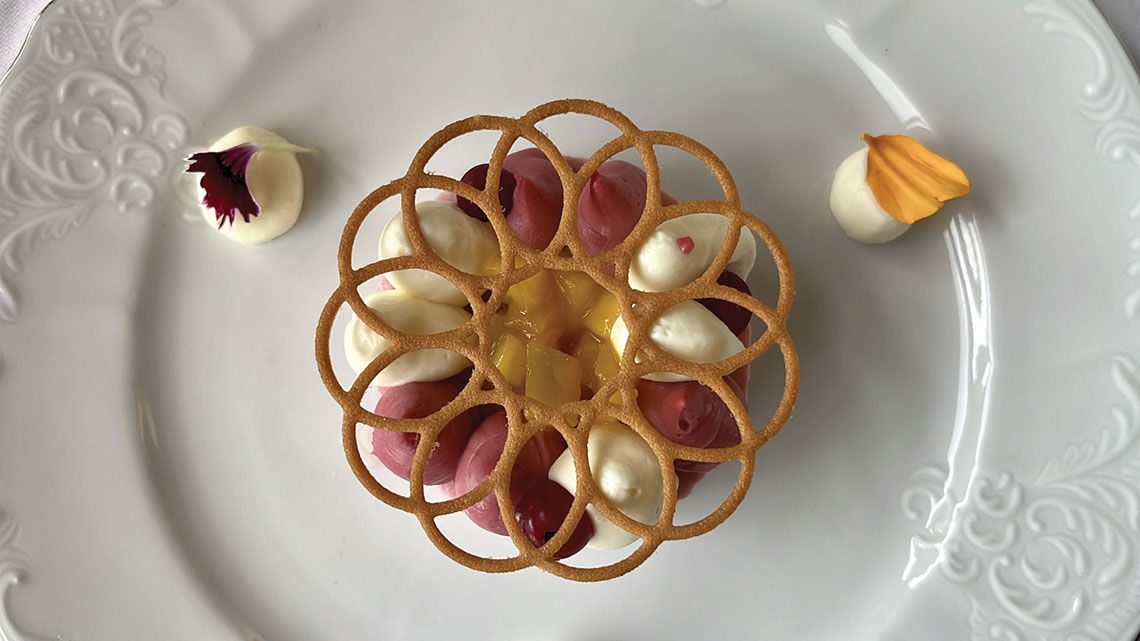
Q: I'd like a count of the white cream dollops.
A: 7